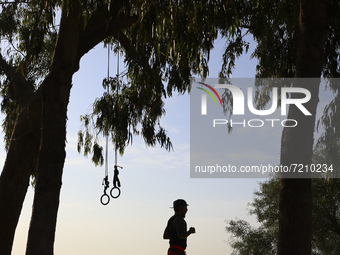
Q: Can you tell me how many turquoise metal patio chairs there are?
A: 0